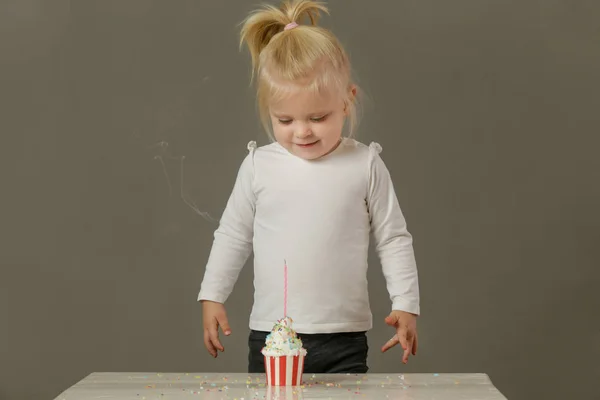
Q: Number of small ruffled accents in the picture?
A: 2